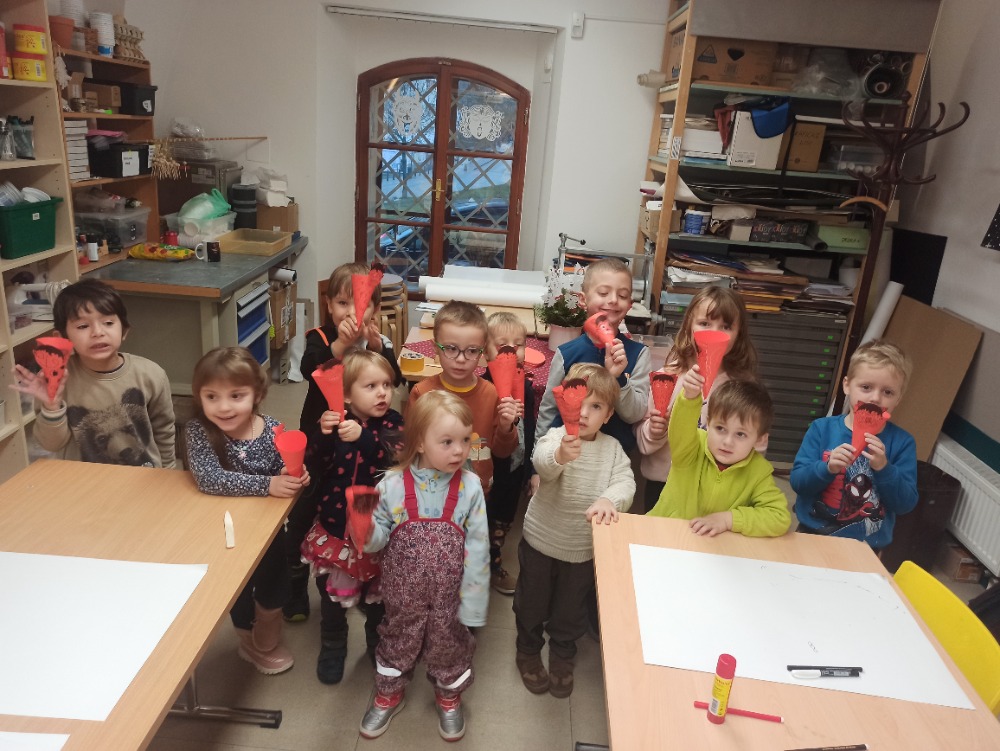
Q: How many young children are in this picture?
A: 12